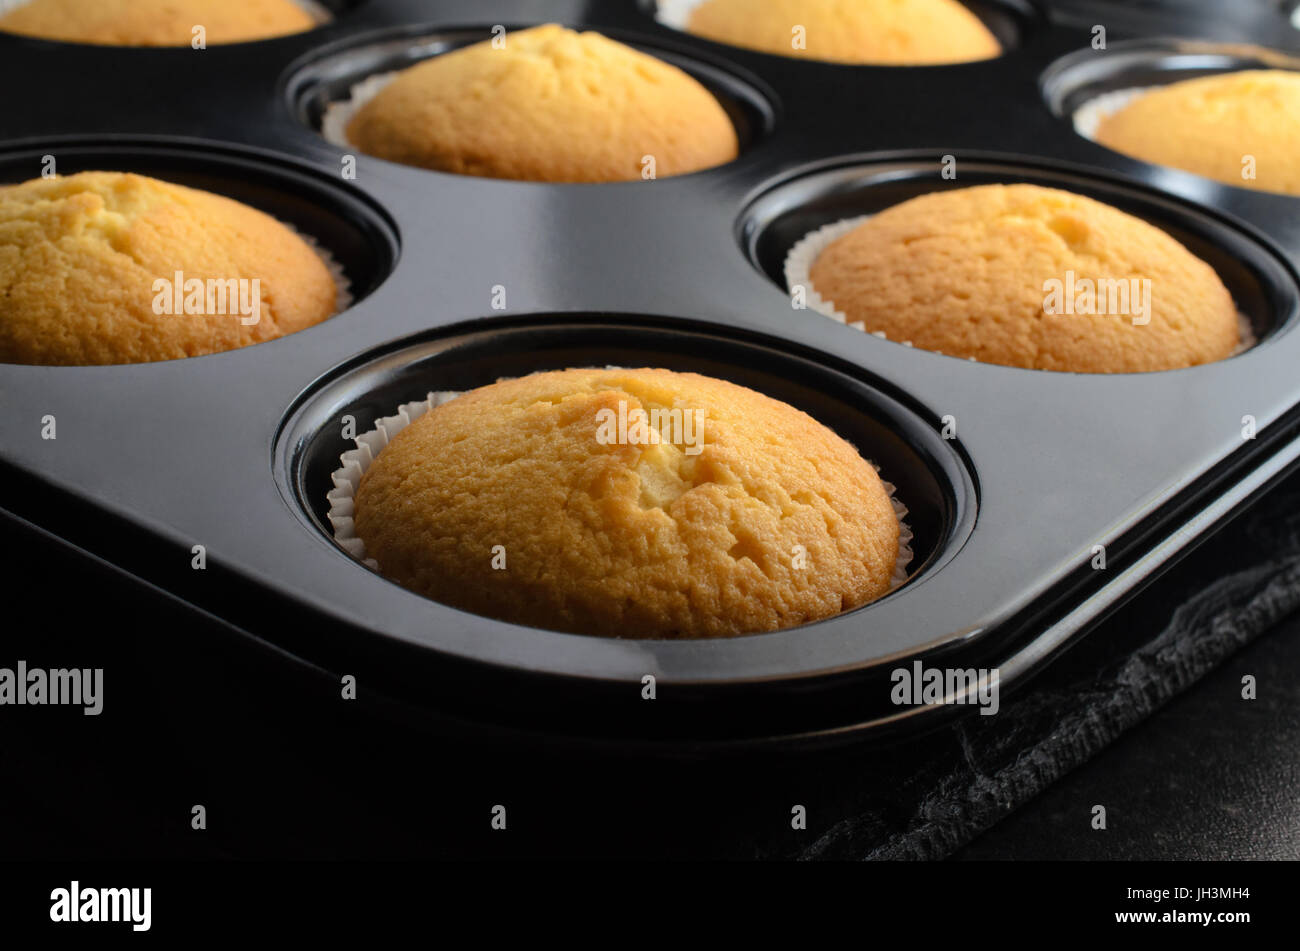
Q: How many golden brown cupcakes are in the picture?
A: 7